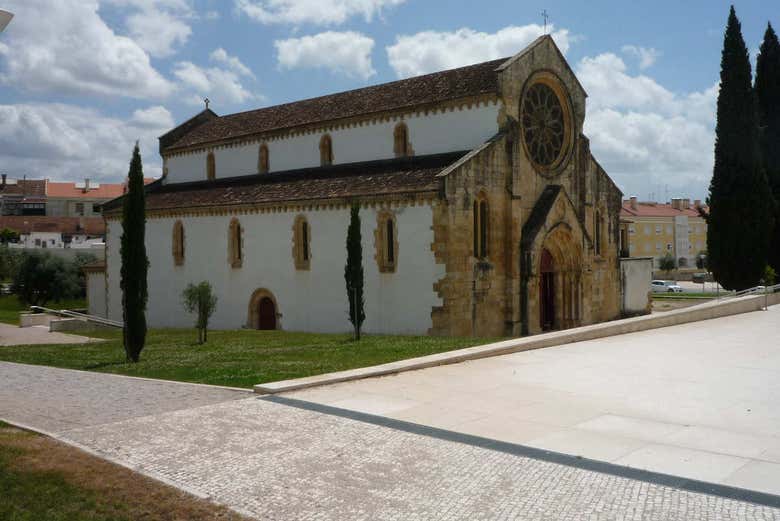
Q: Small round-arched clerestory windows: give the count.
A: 4